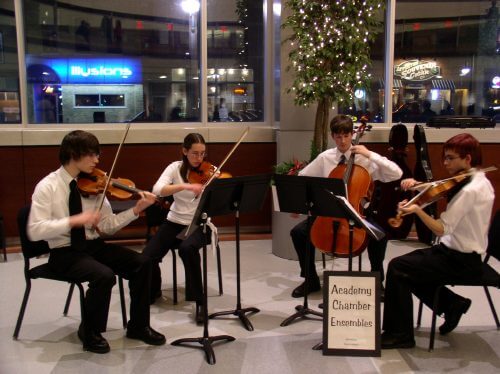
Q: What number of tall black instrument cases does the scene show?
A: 2